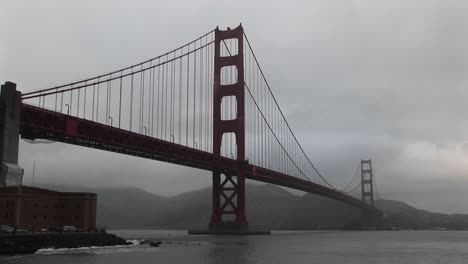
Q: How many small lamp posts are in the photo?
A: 5